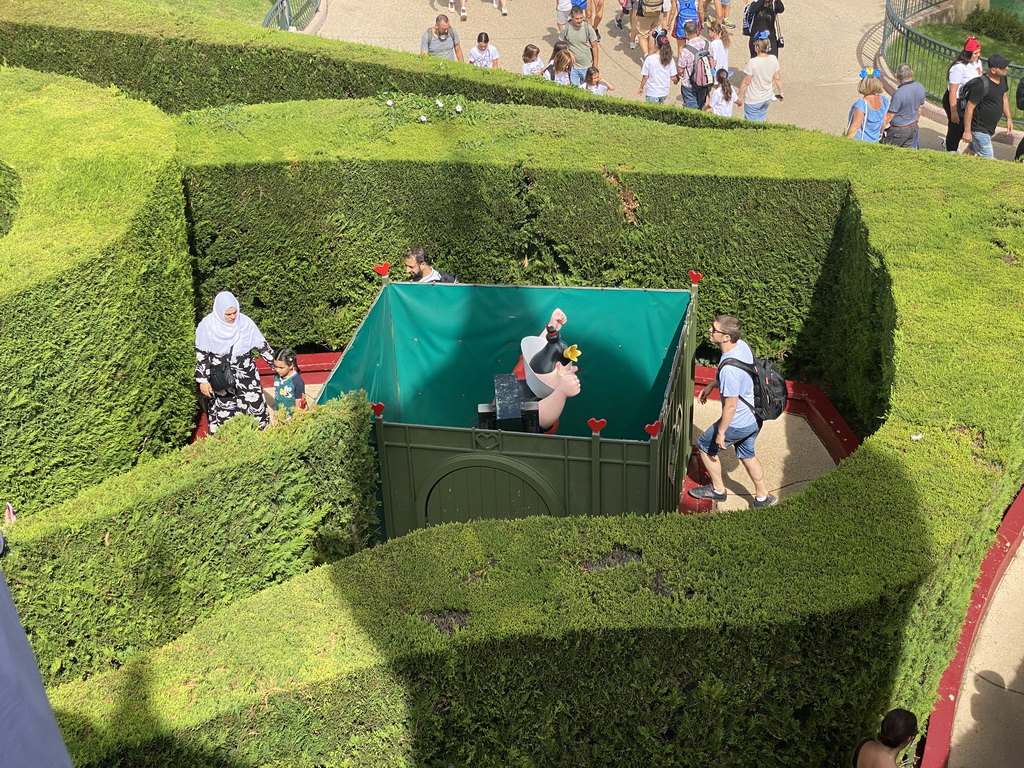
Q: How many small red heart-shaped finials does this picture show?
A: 5